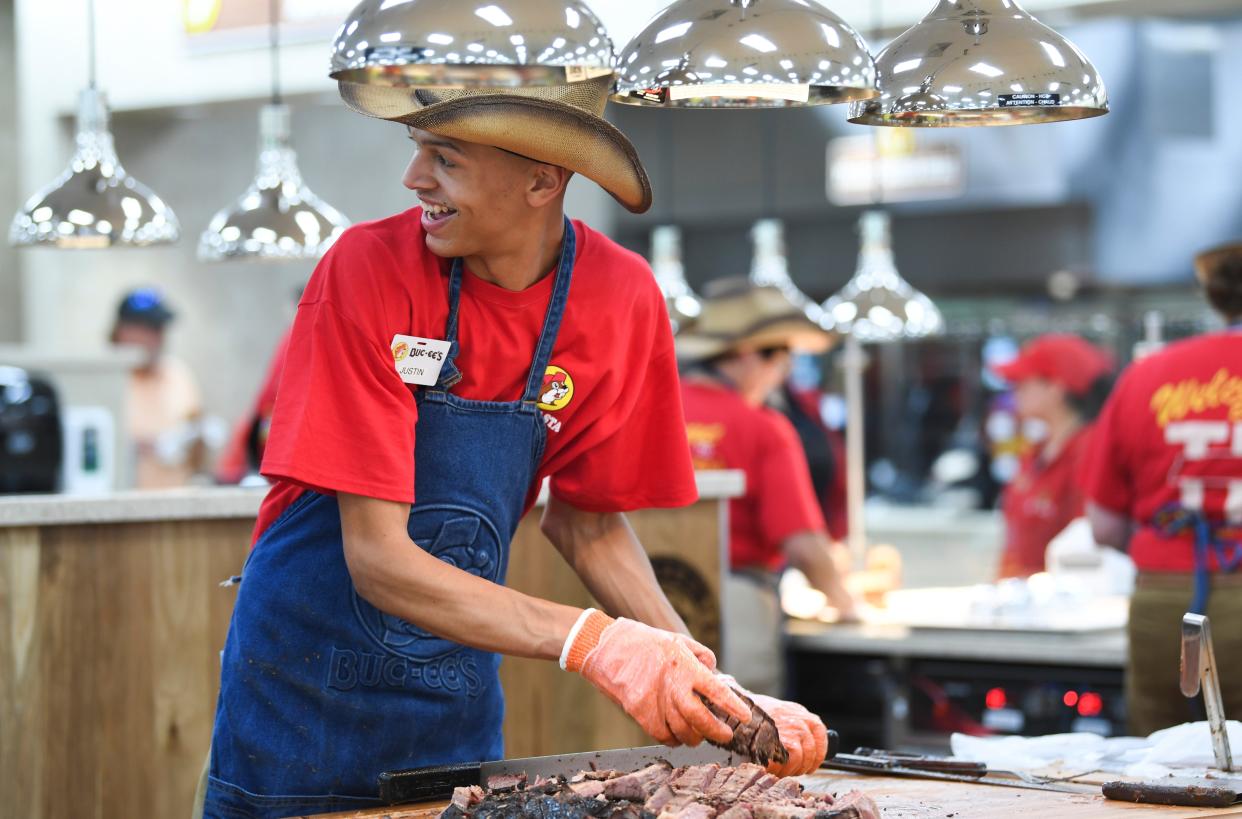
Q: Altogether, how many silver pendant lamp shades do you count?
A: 8